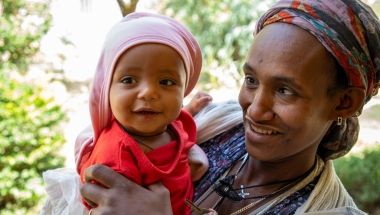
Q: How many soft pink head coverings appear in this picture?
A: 1